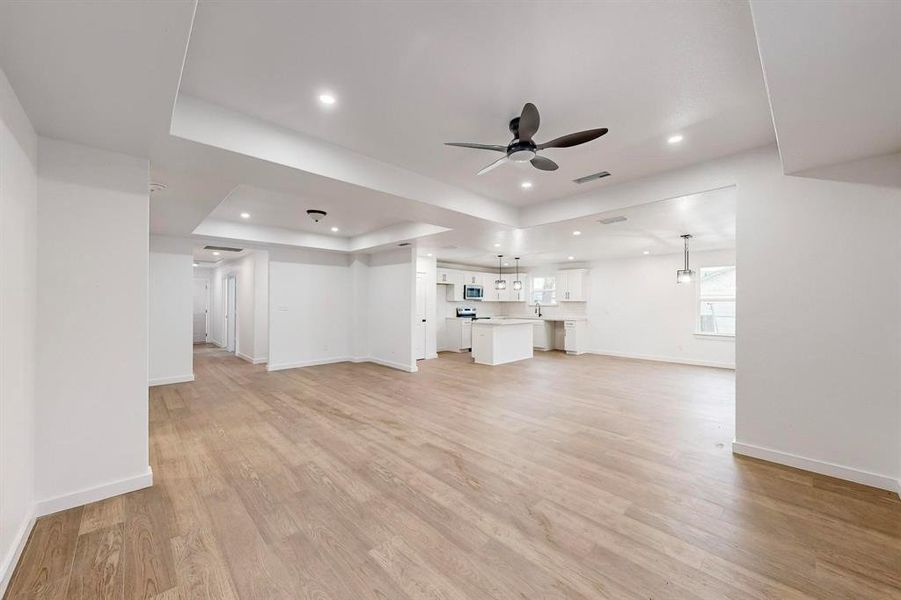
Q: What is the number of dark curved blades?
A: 5